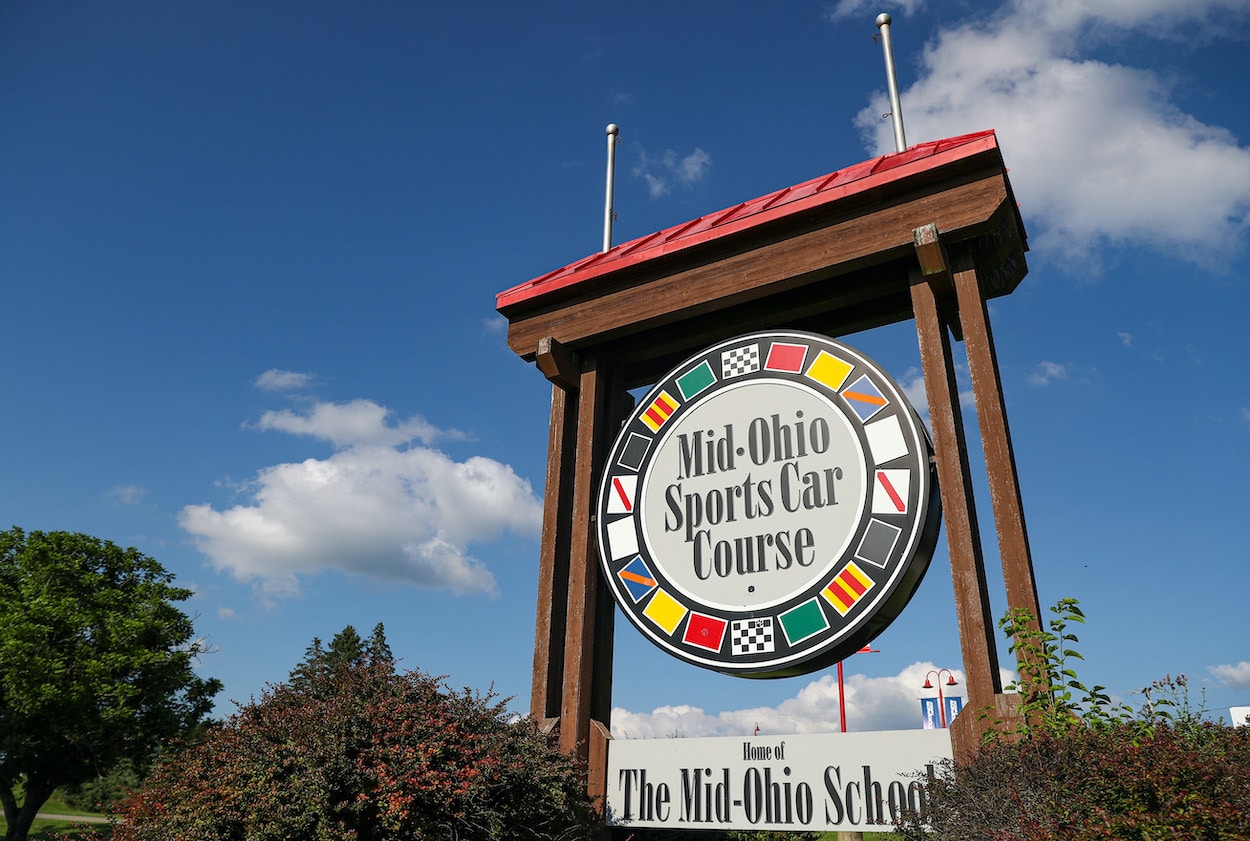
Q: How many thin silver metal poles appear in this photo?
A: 2